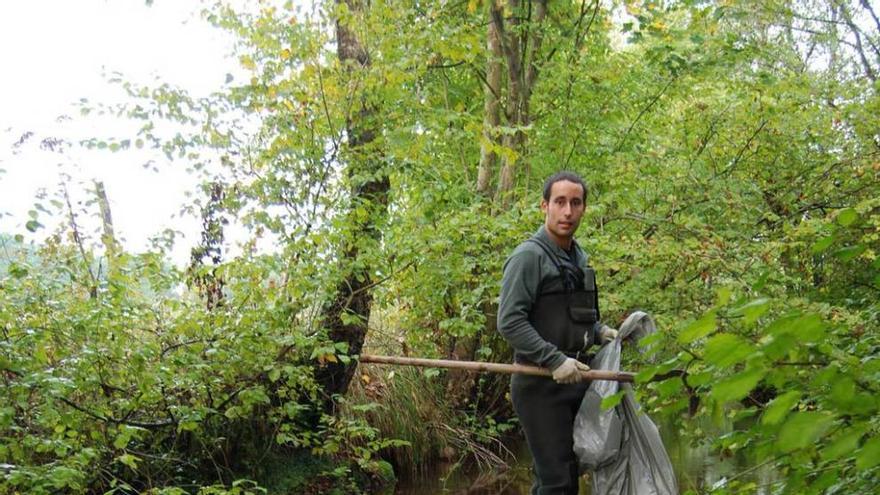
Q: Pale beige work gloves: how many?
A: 2